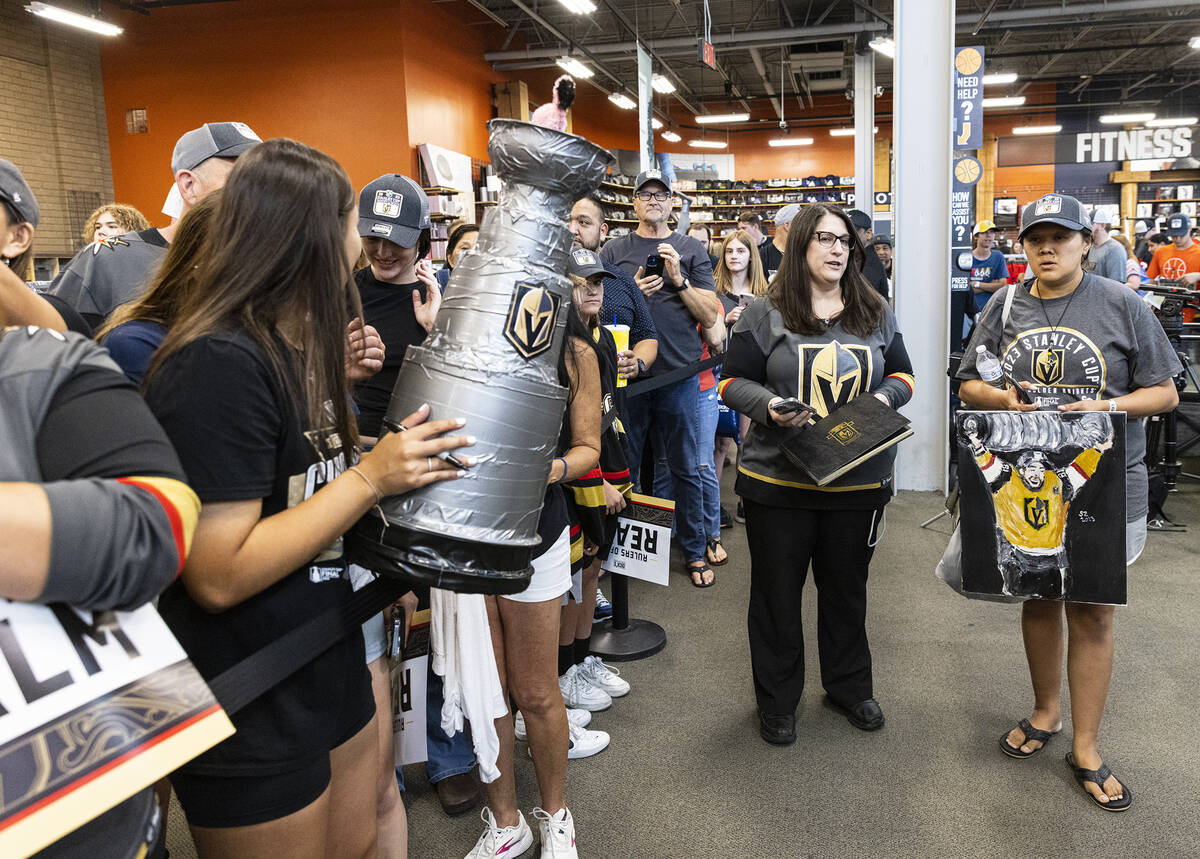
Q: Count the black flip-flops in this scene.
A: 4